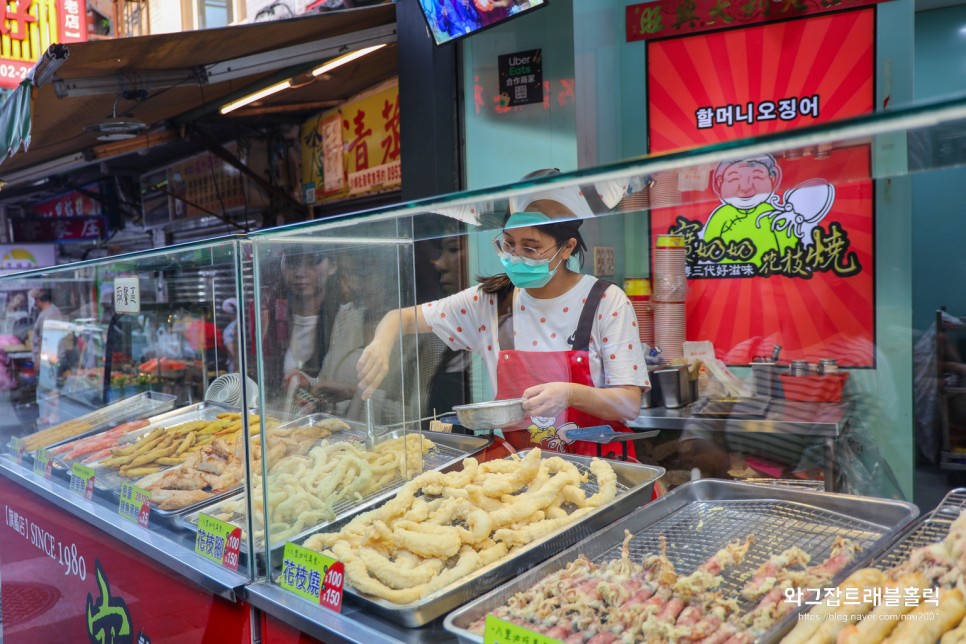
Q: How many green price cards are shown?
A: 7